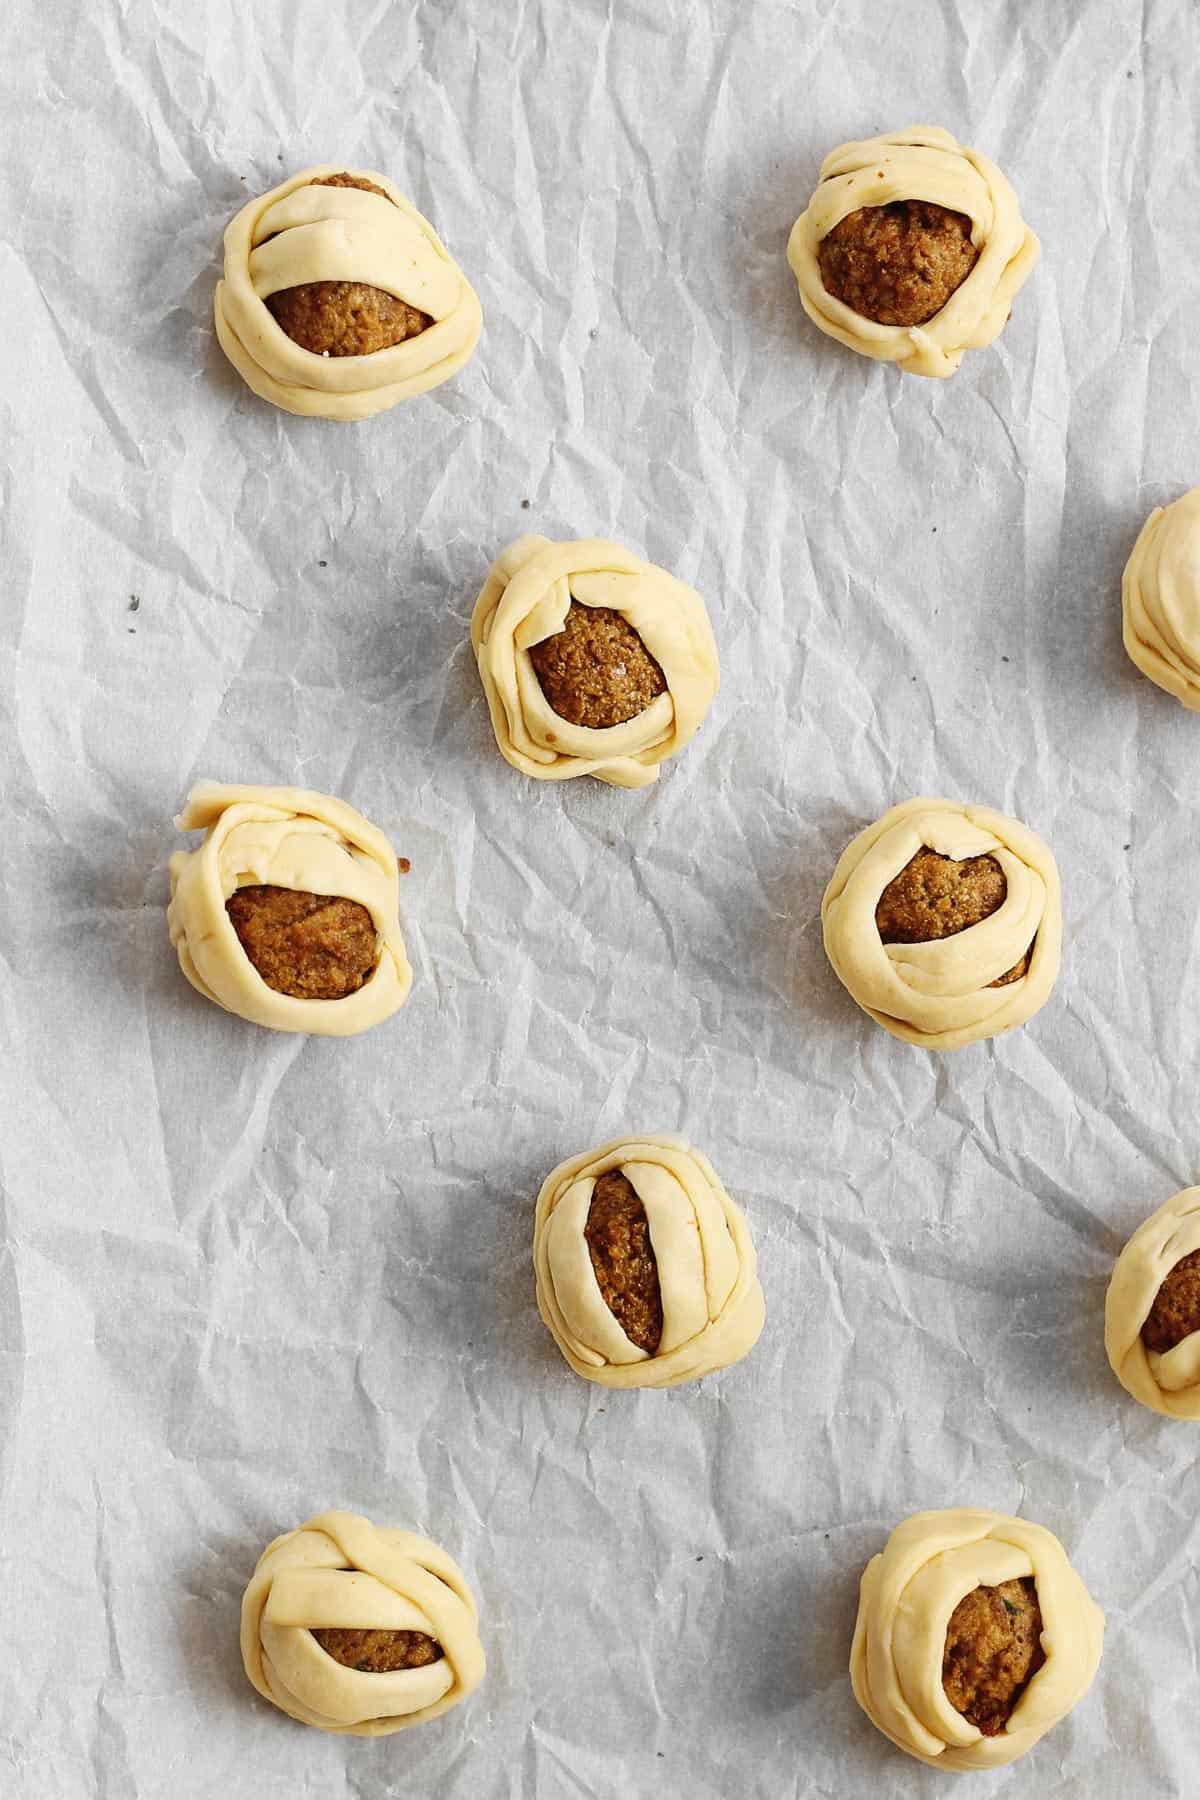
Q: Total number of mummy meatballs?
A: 10